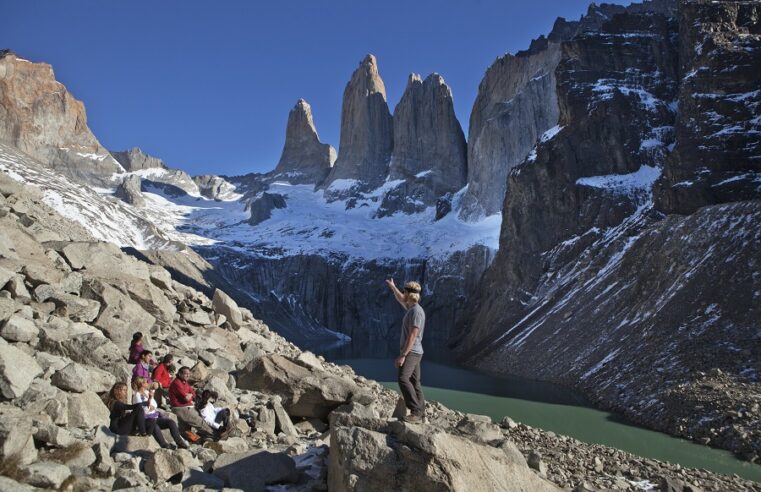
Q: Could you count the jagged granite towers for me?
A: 3